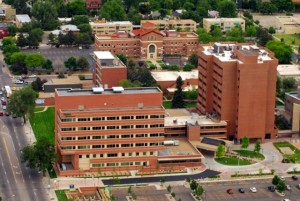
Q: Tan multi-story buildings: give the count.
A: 3